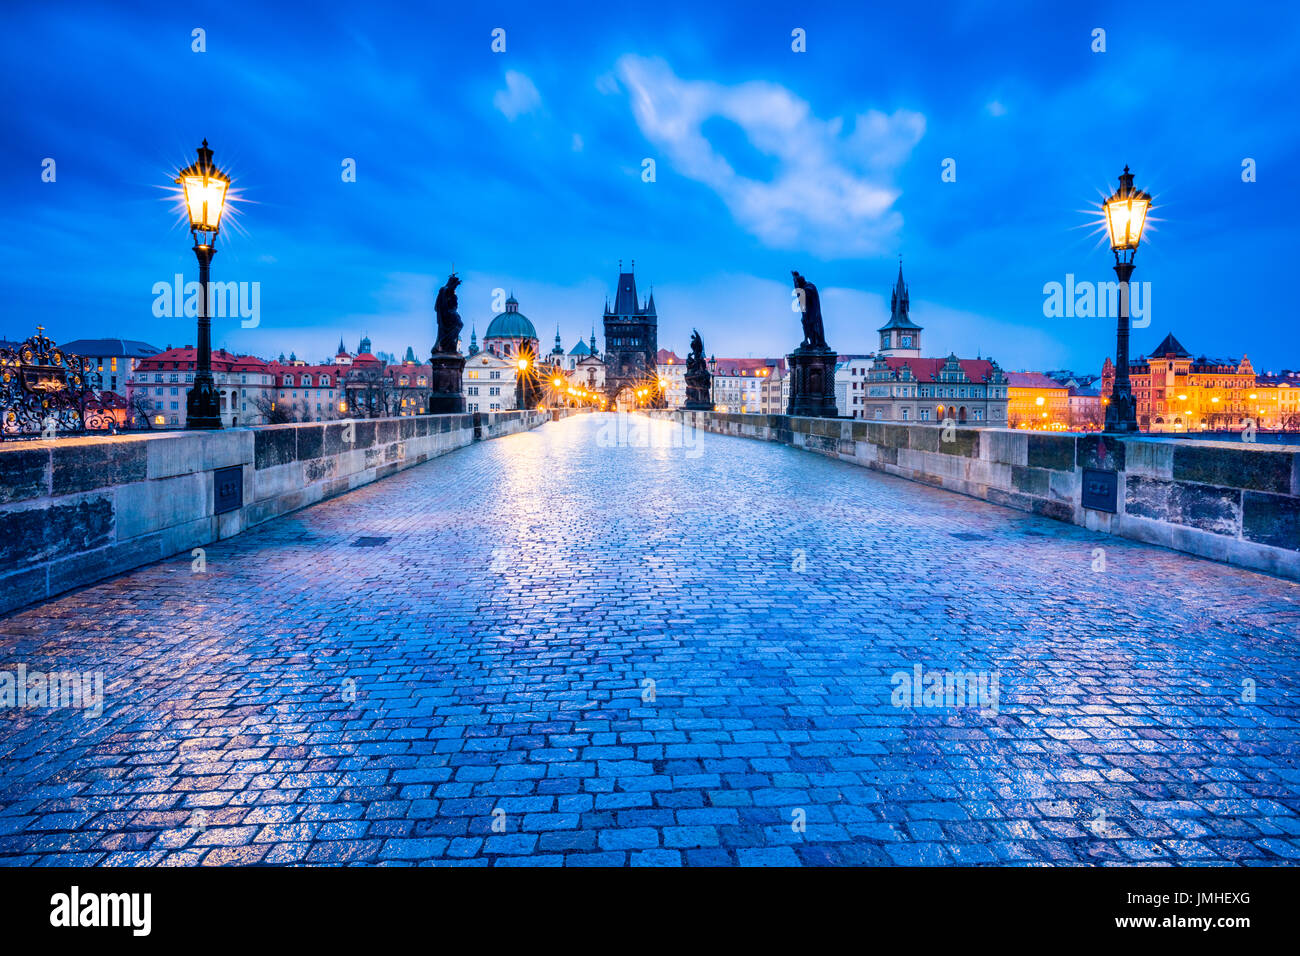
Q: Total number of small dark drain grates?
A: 2